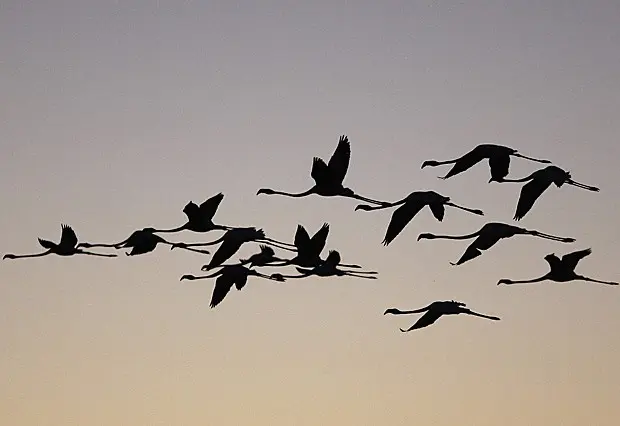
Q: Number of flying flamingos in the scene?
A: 15